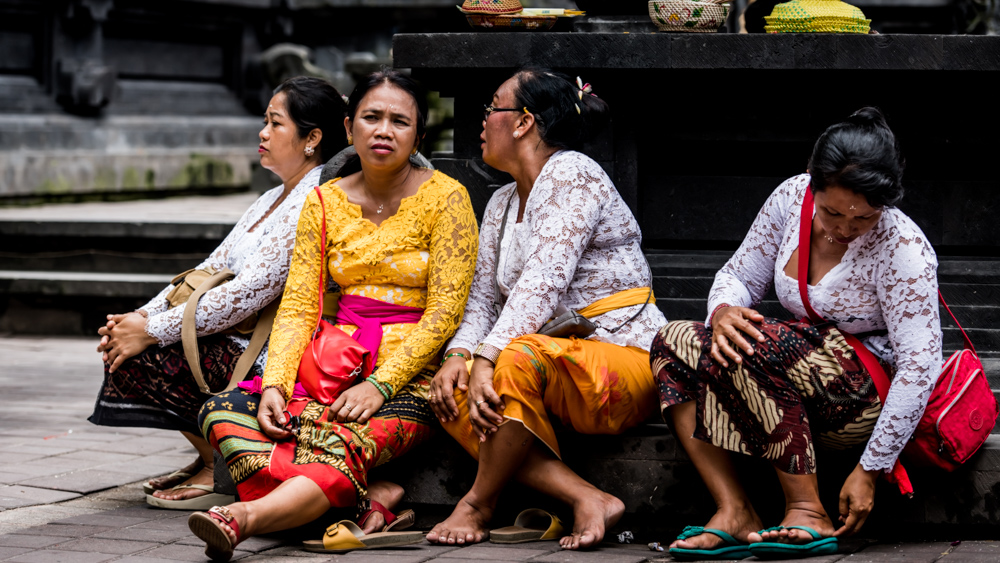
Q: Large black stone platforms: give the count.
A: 1